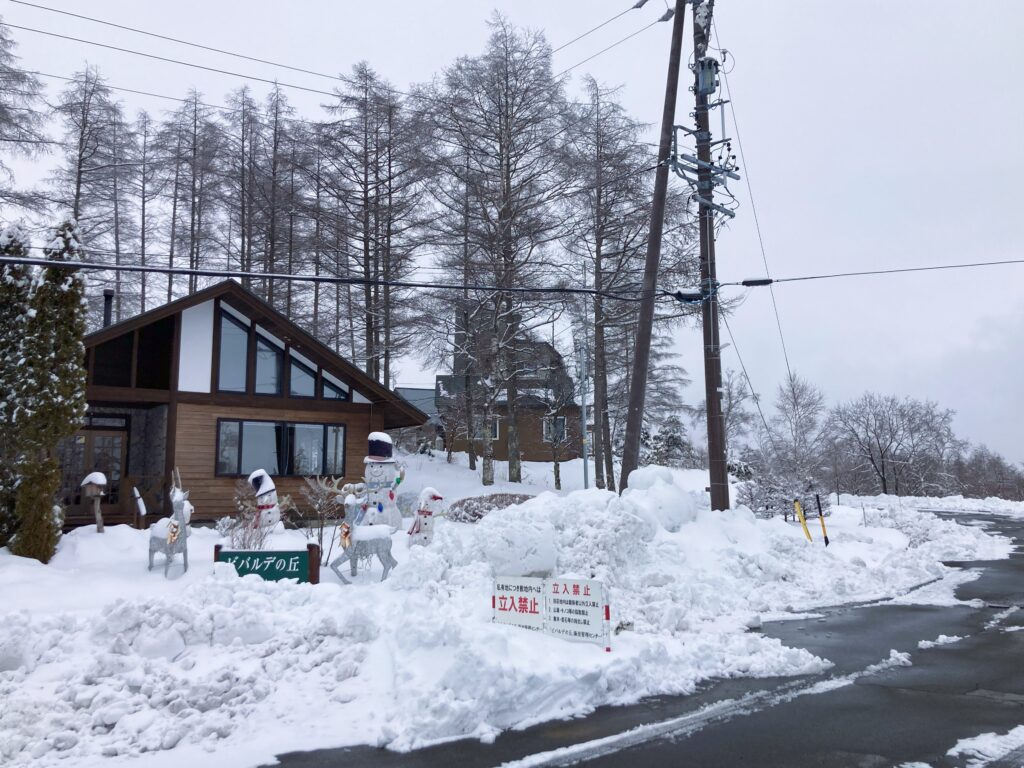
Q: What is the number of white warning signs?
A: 2